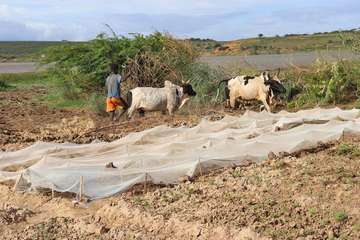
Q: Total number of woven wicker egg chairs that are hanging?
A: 0